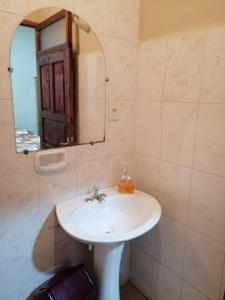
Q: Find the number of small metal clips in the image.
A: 4